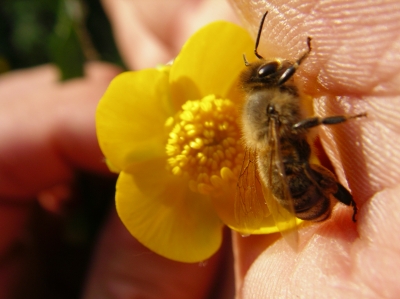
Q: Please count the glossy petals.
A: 5